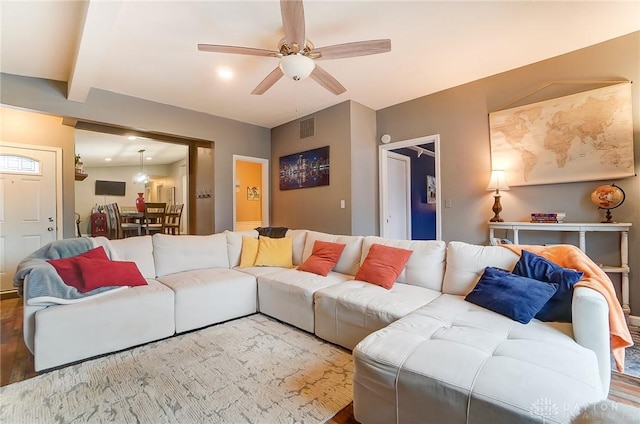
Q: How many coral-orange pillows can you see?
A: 2